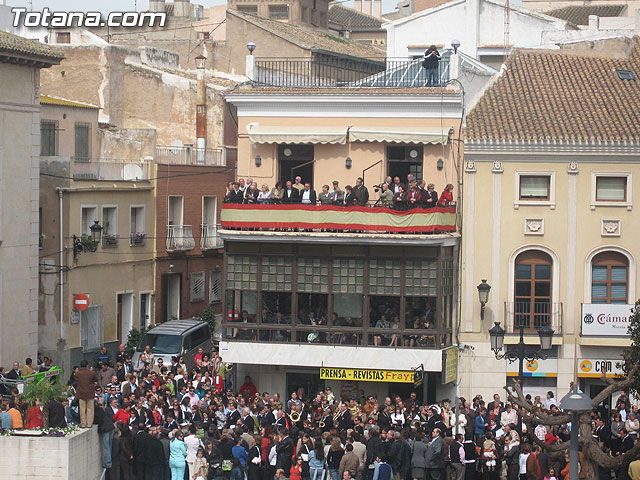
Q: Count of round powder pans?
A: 0